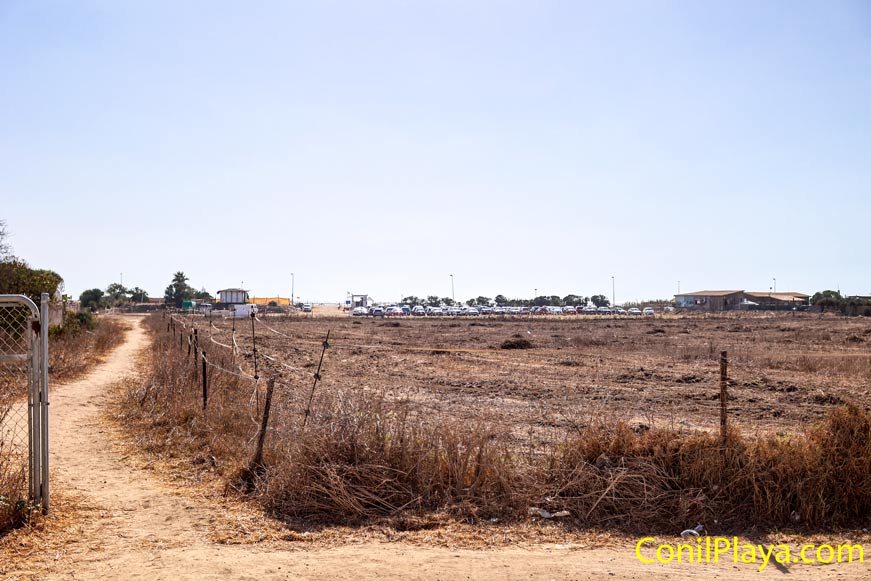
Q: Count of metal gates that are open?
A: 1